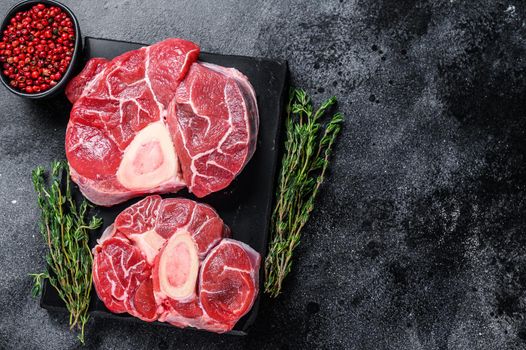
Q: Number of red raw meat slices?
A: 2